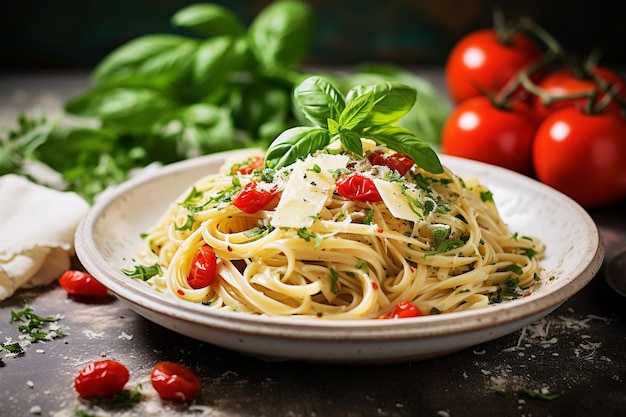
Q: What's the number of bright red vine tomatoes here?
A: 4